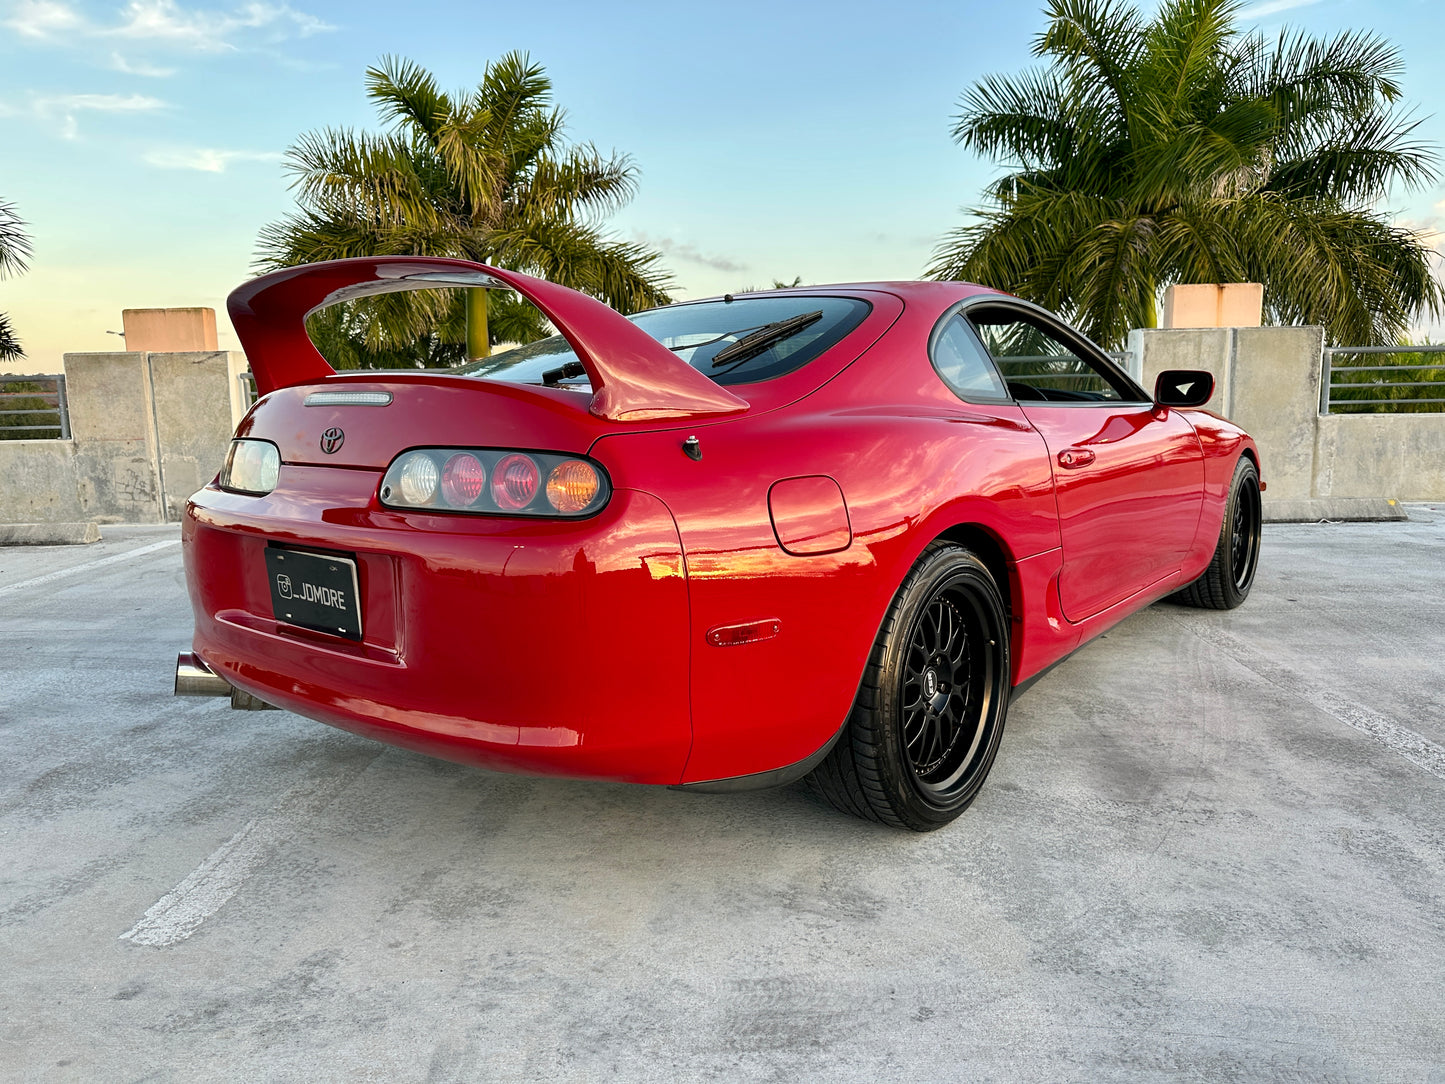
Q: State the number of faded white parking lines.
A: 3